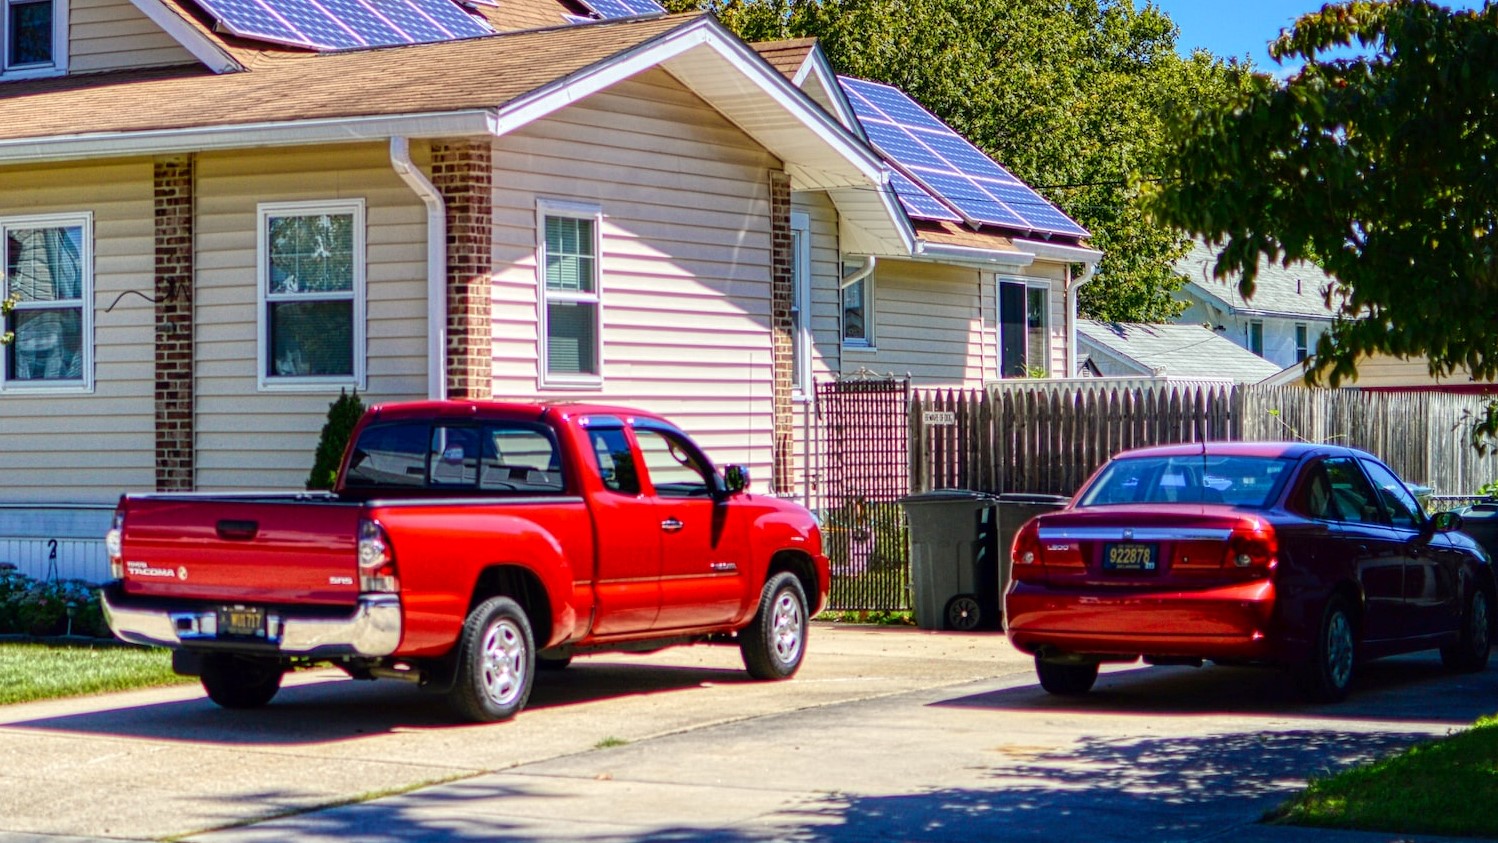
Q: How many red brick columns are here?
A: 3